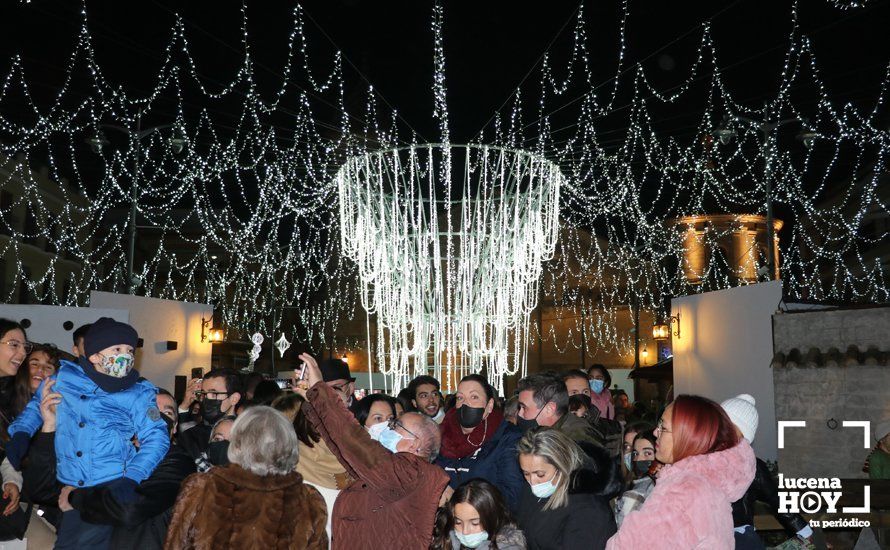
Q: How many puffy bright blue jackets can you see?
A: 1